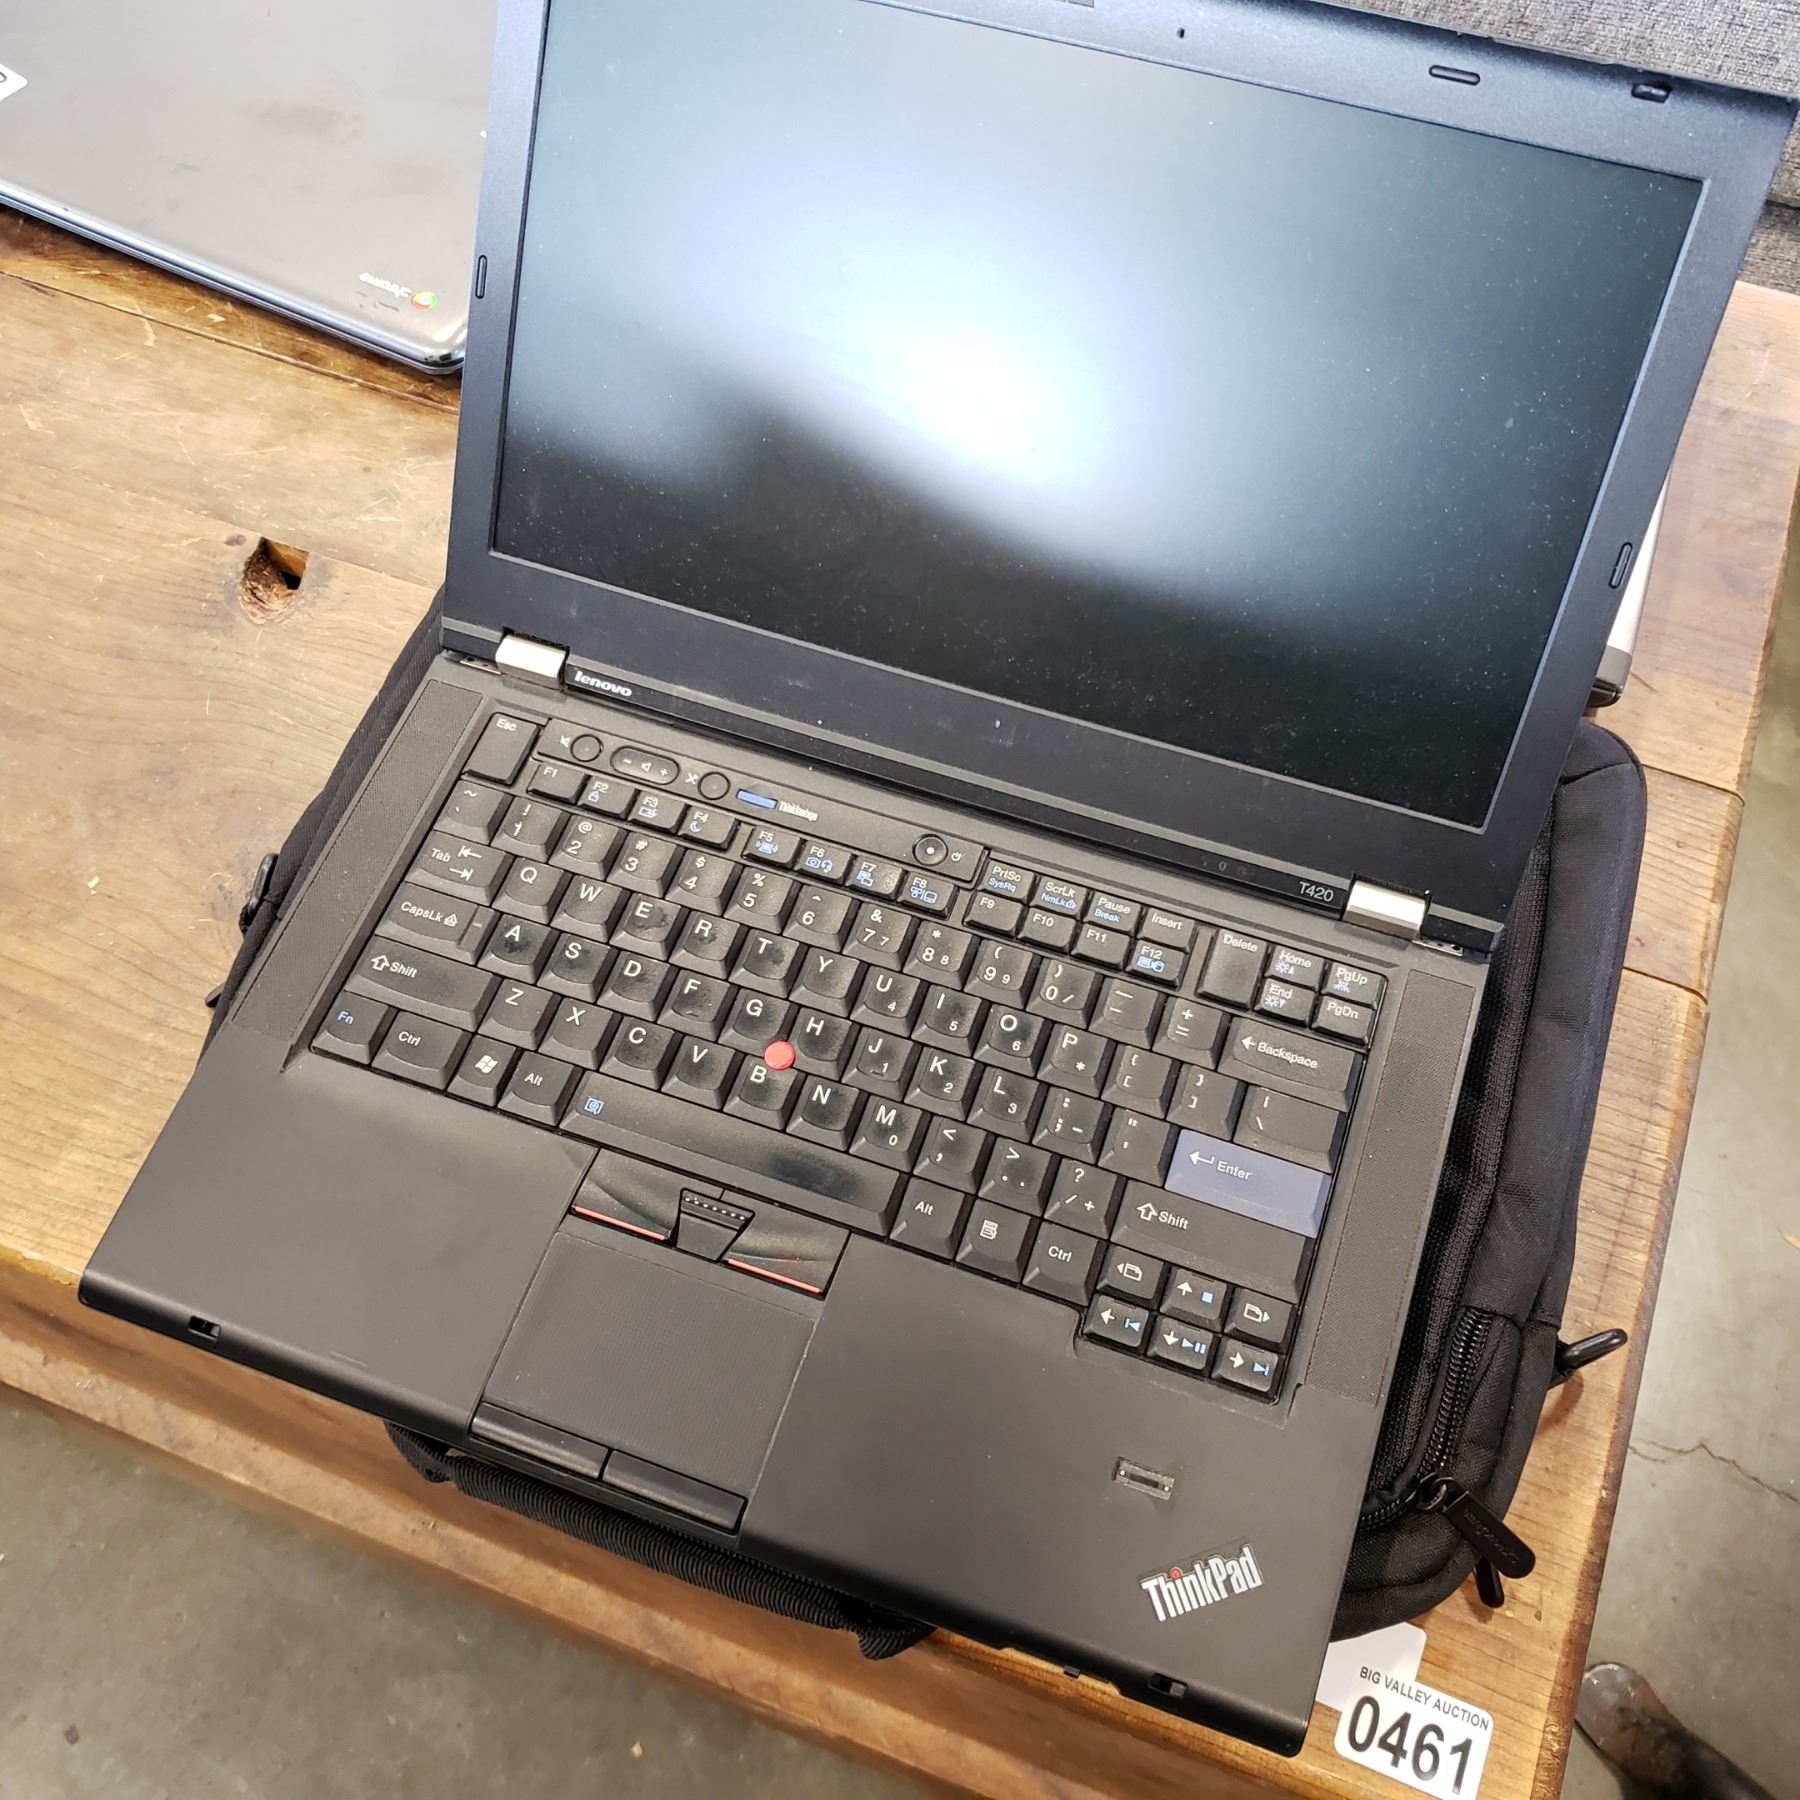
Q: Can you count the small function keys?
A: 12